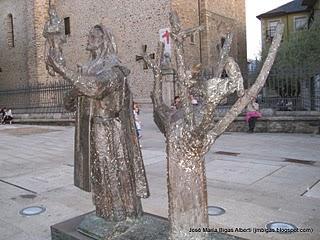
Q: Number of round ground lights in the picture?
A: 3